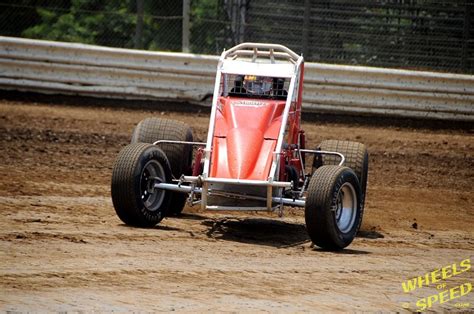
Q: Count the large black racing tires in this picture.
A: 4